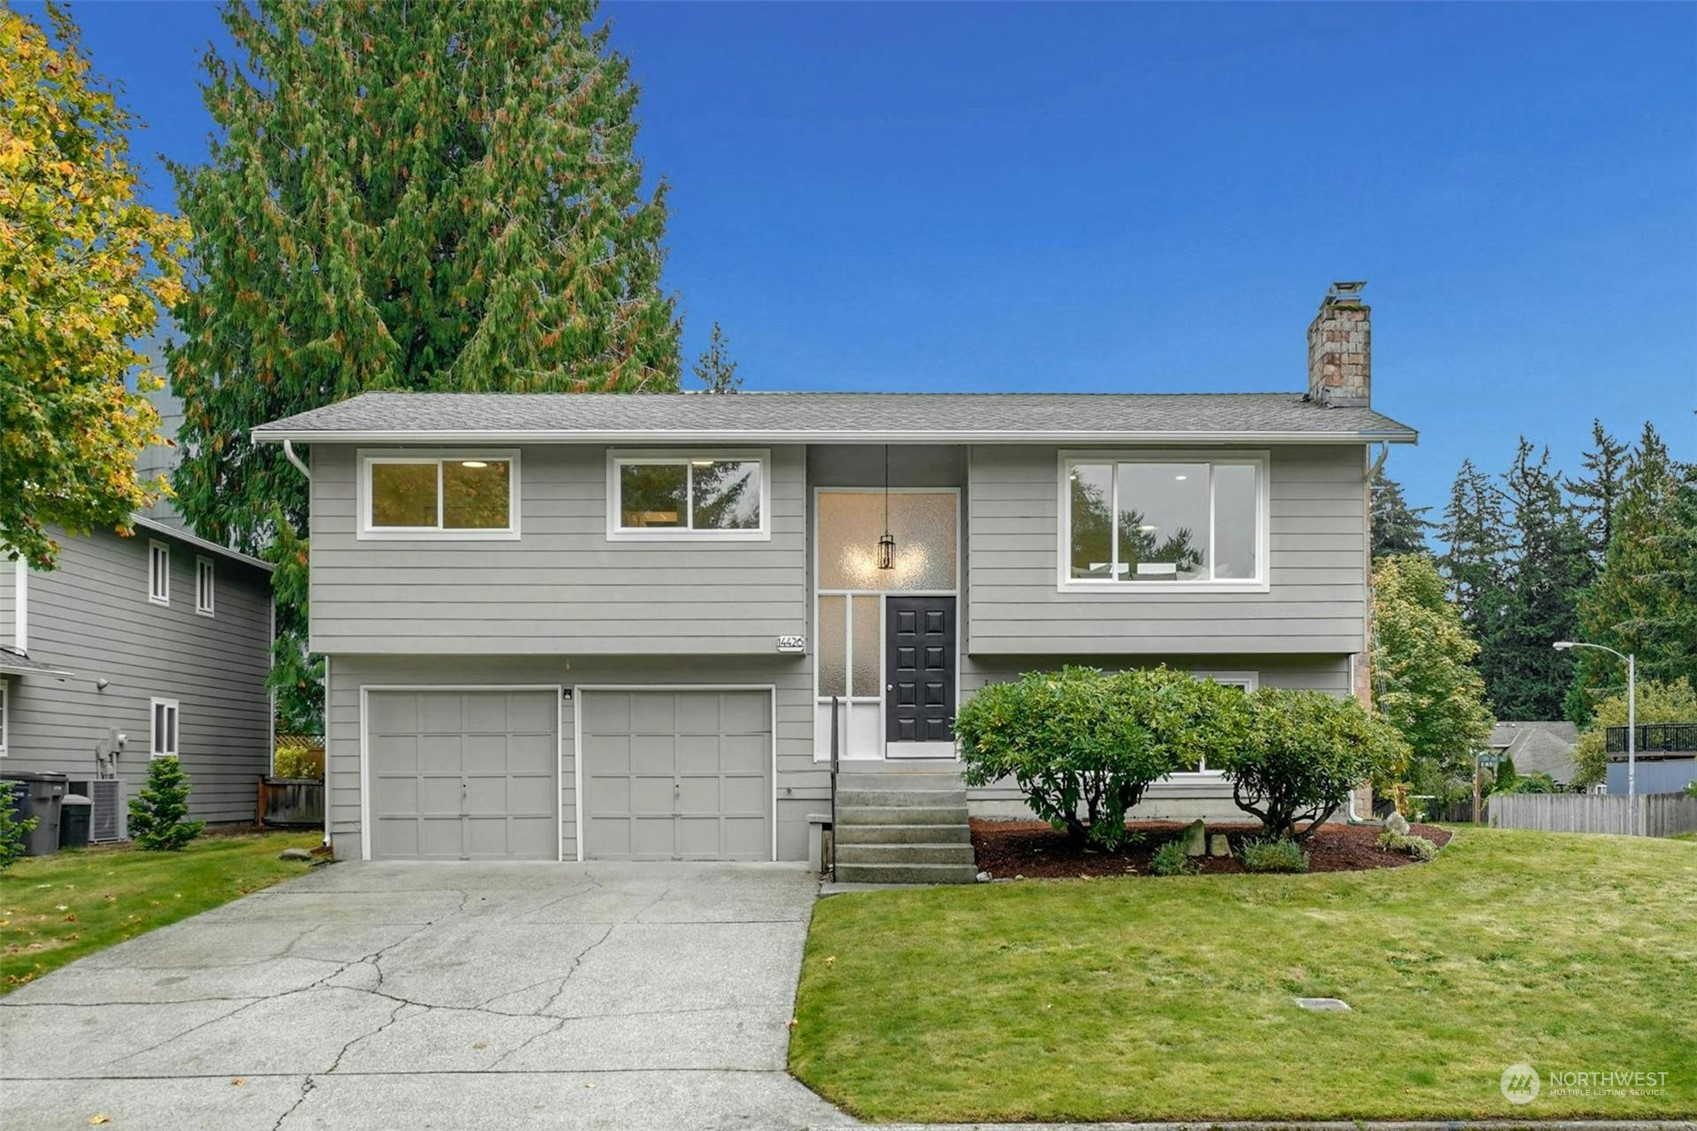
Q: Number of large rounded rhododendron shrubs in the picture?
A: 2